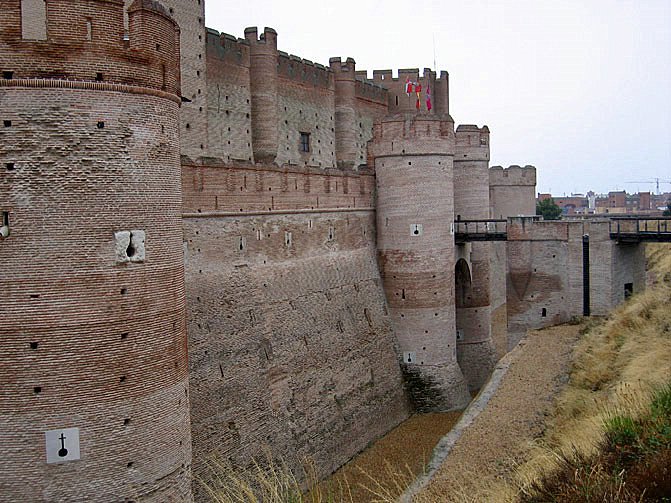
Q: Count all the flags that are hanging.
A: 3